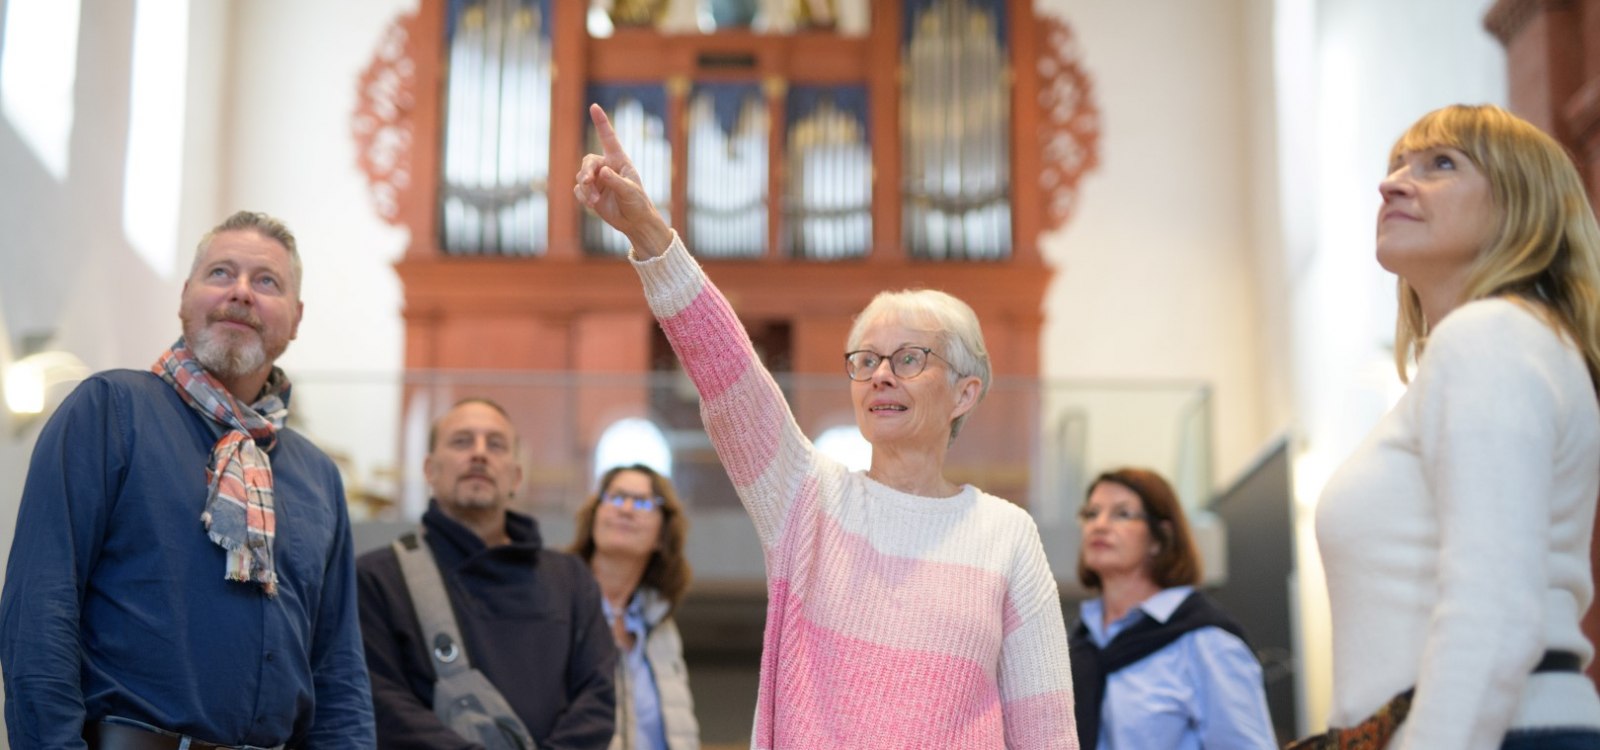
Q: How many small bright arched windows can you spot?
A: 2